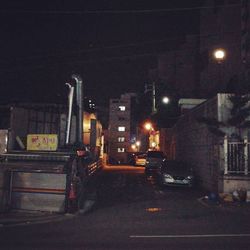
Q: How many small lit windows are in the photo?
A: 4